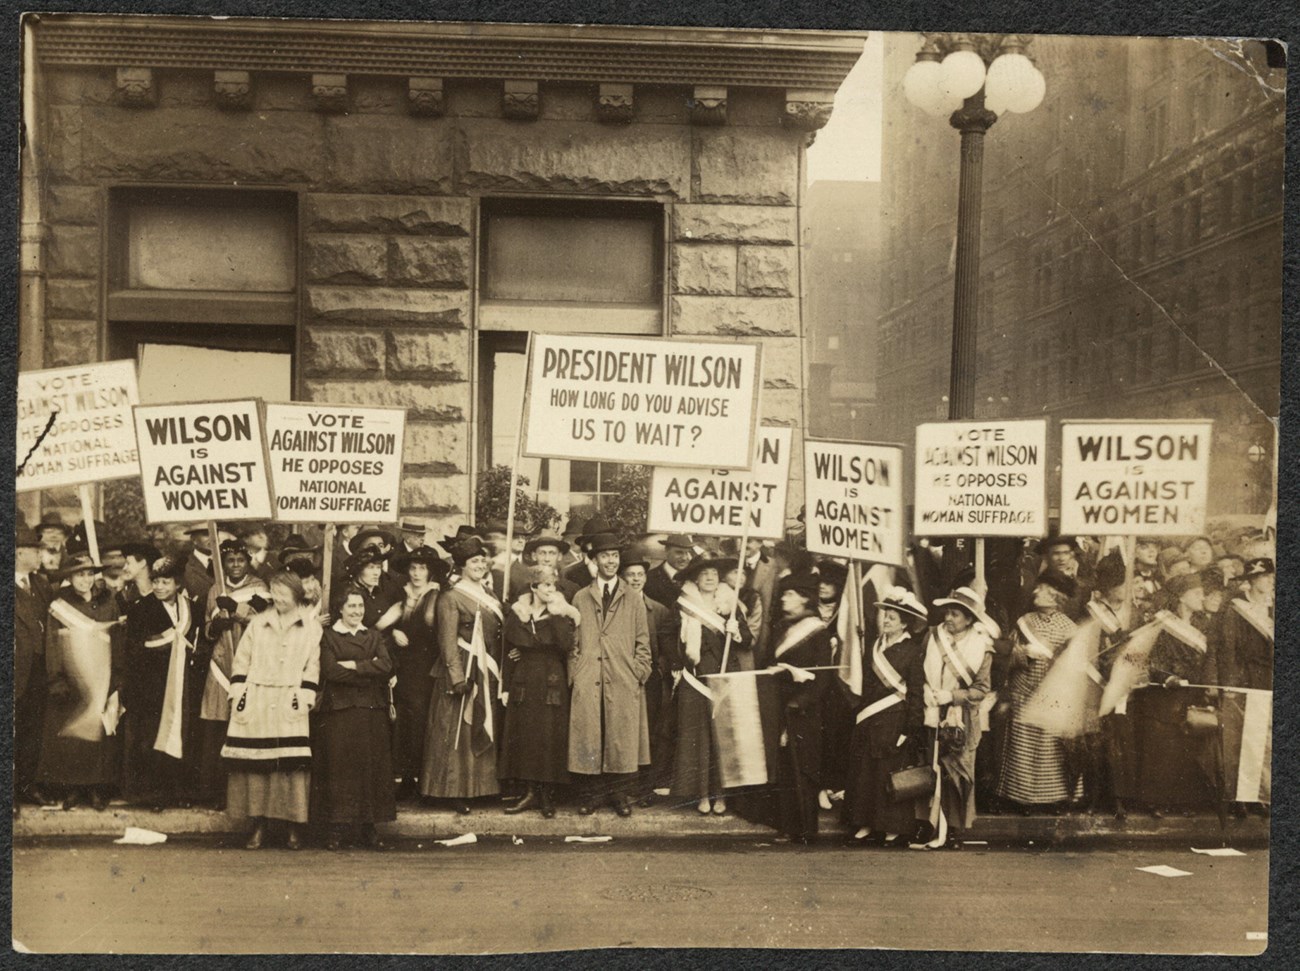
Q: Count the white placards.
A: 8